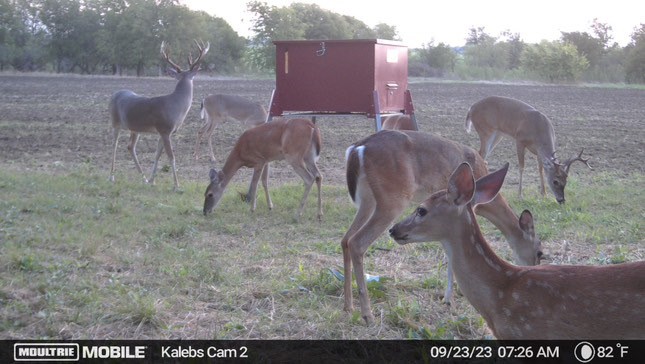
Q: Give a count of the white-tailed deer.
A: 7